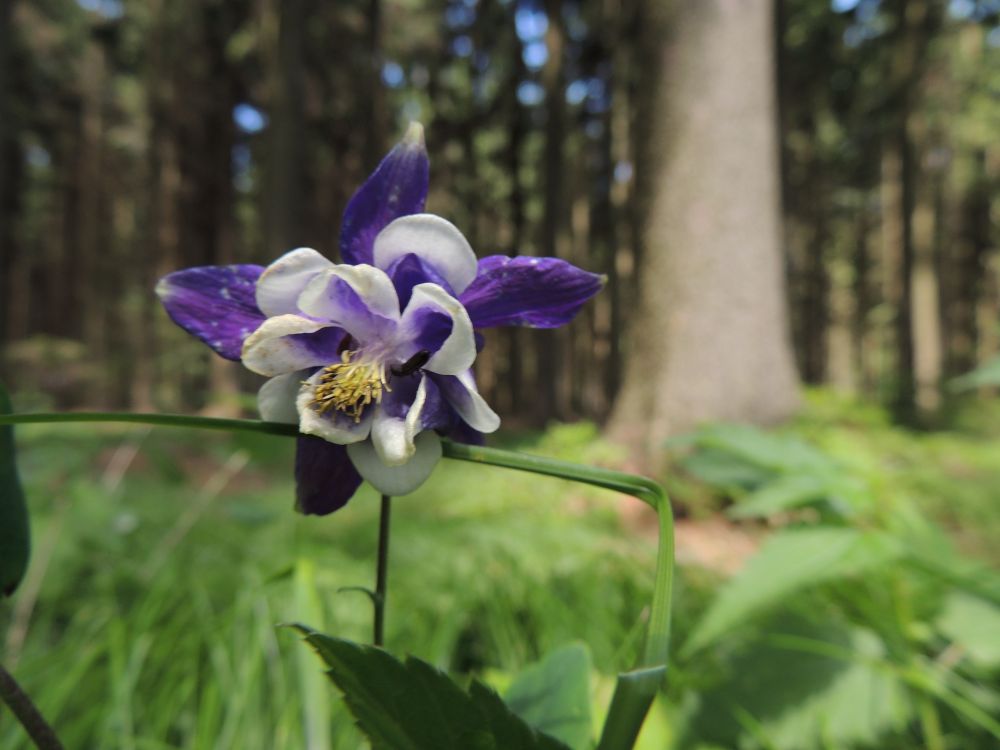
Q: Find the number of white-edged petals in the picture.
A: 10